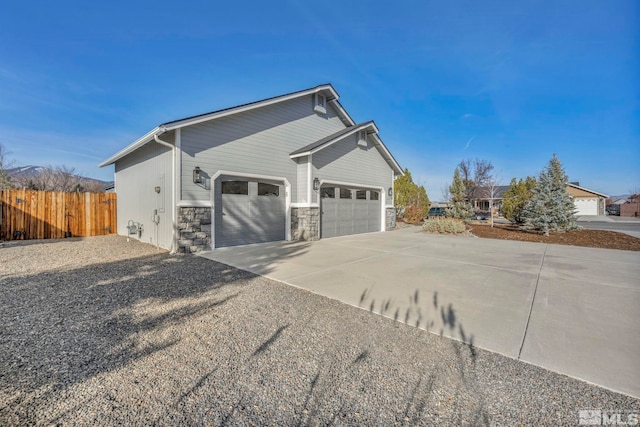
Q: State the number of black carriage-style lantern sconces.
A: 3